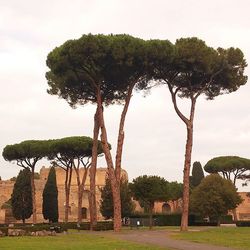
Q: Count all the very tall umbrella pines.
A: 3